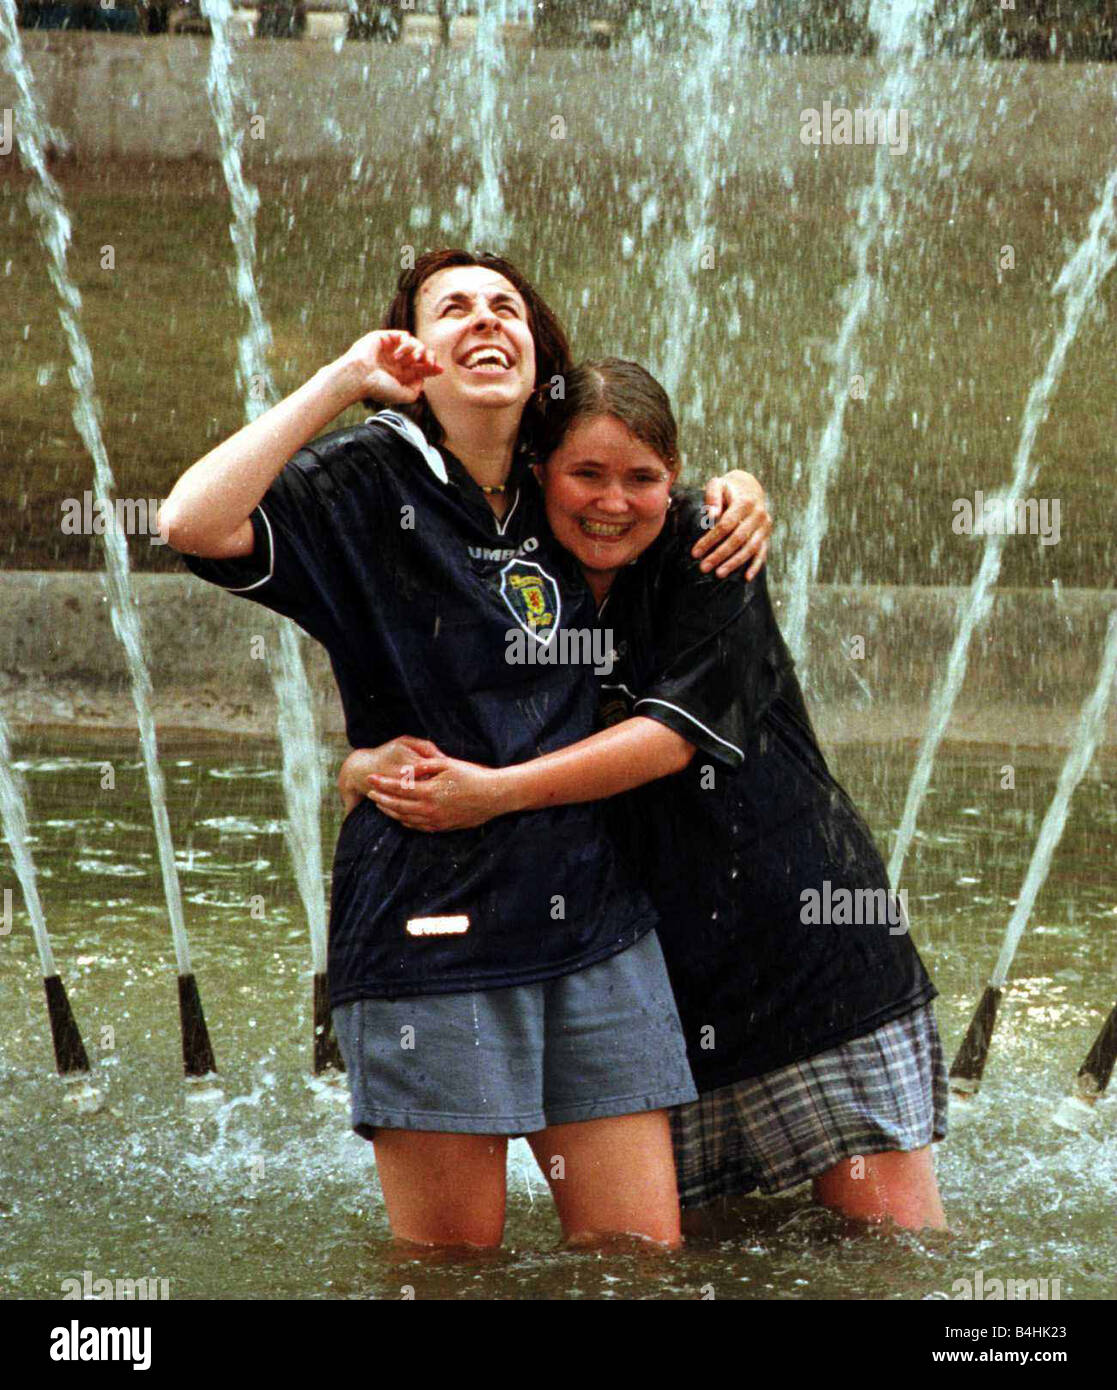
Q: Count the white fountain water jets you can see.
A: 8